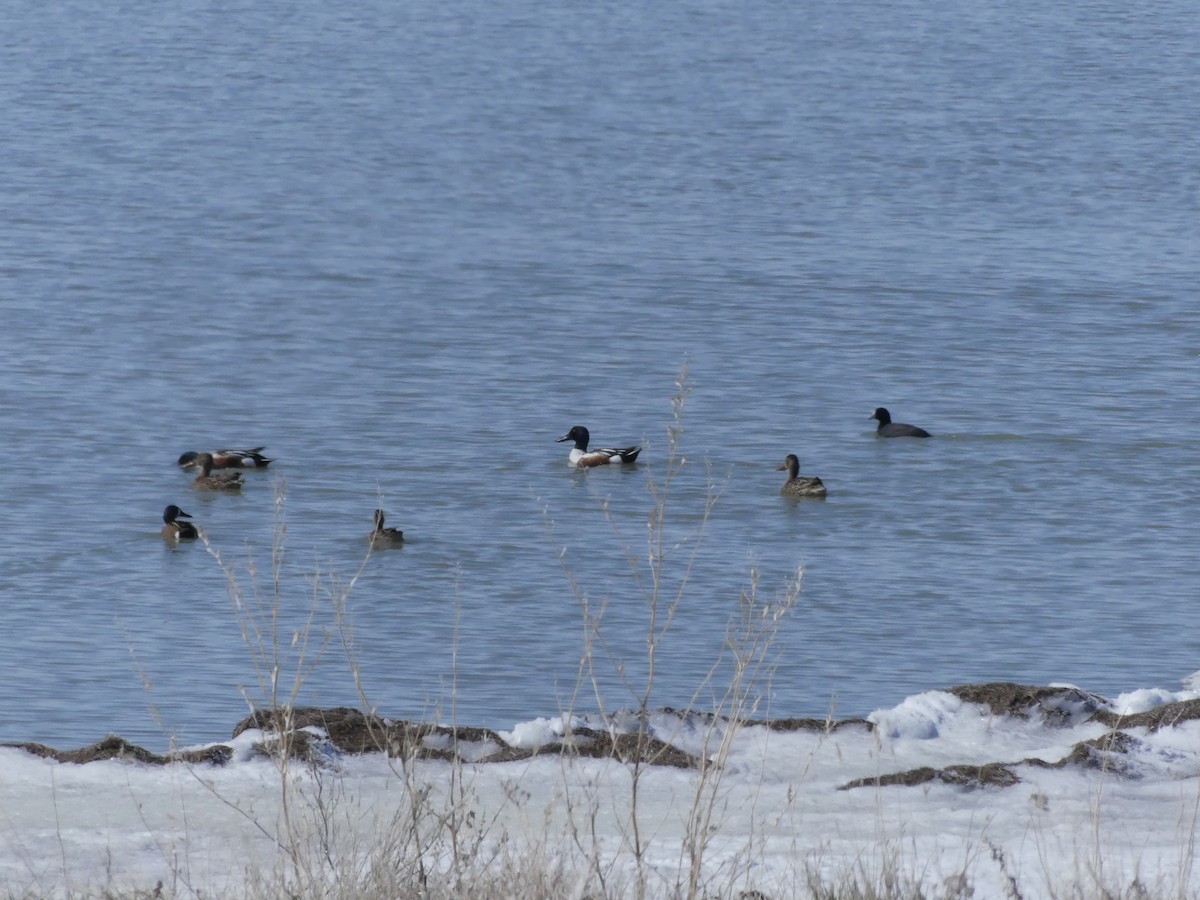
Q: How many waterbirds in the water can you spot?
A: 7